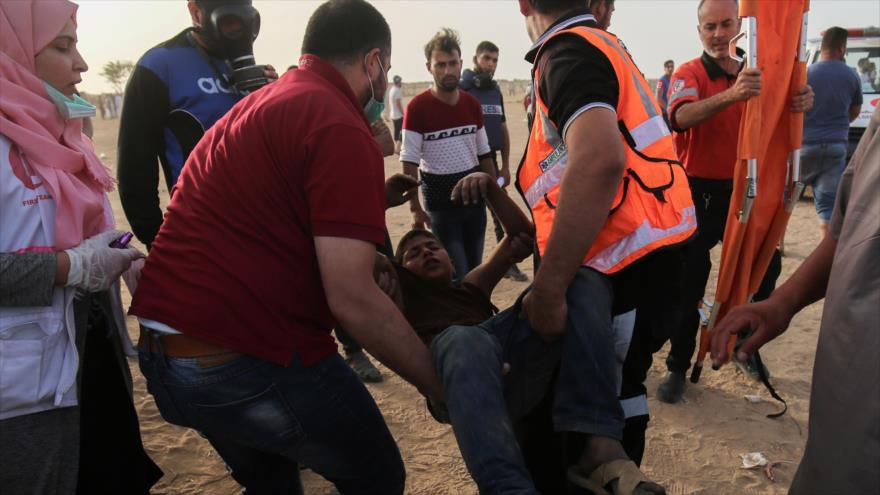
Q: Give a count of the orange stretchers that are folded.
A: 1